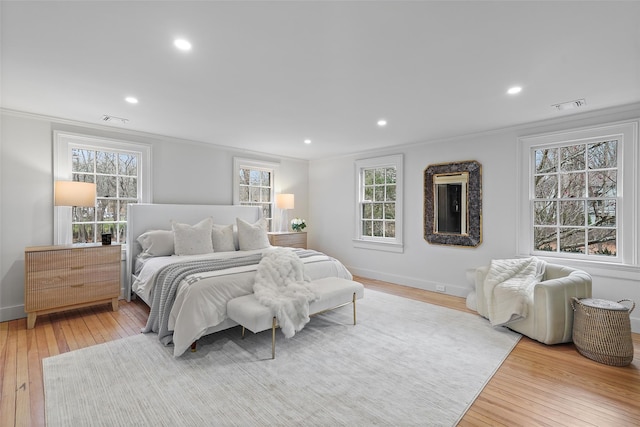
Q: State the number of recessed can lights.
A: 5